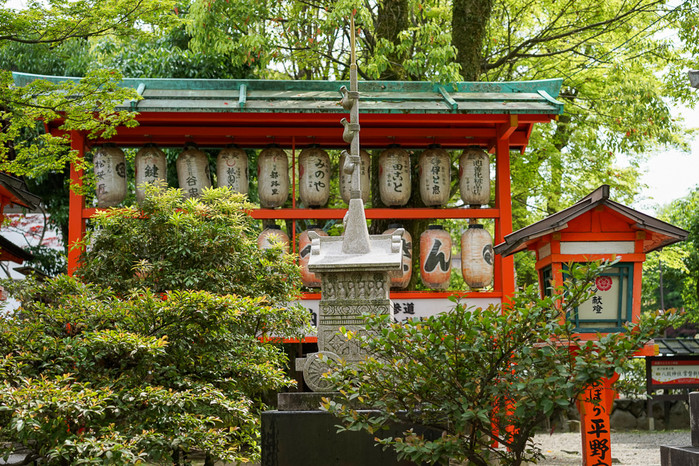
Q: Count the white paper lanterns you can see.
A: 10